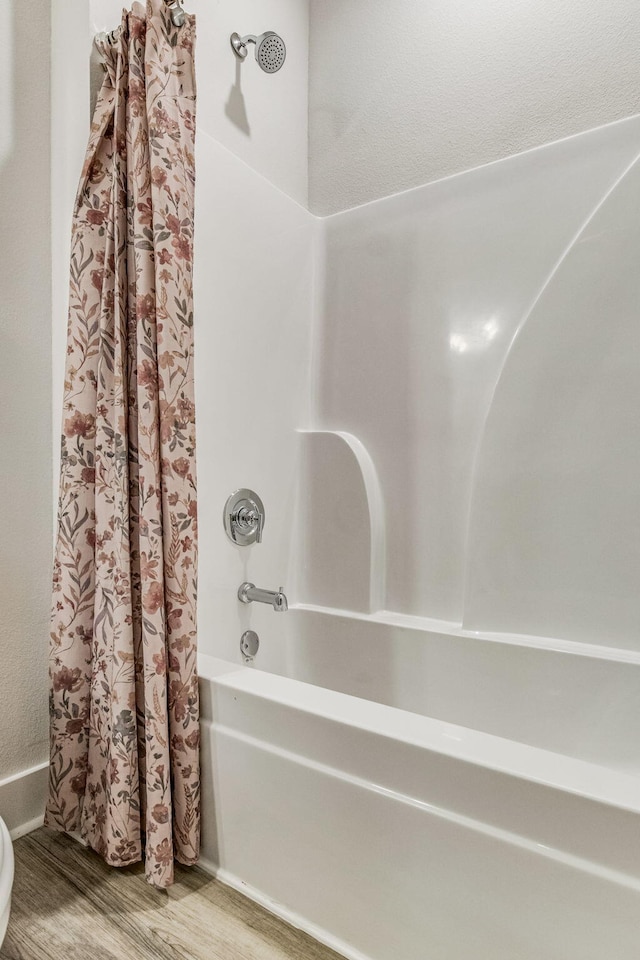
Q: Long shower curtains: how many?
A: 1